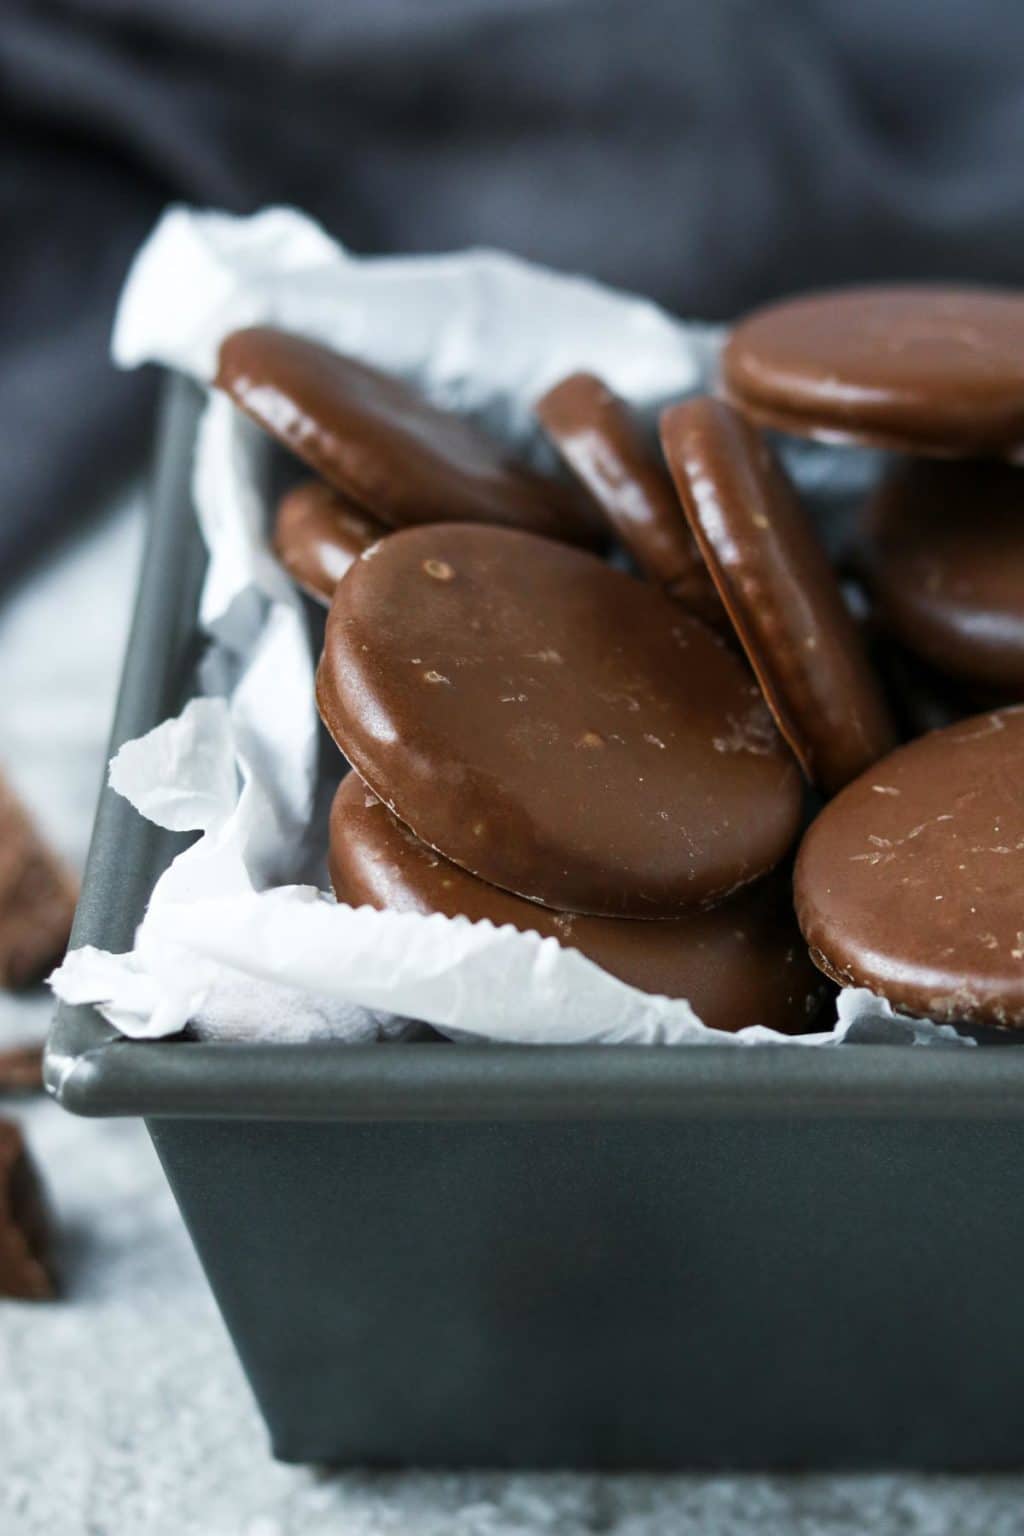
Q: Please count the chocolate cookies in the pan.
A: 9